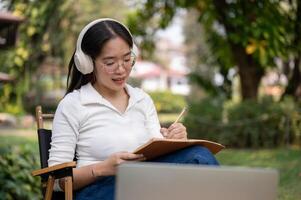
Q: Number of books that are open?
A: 1